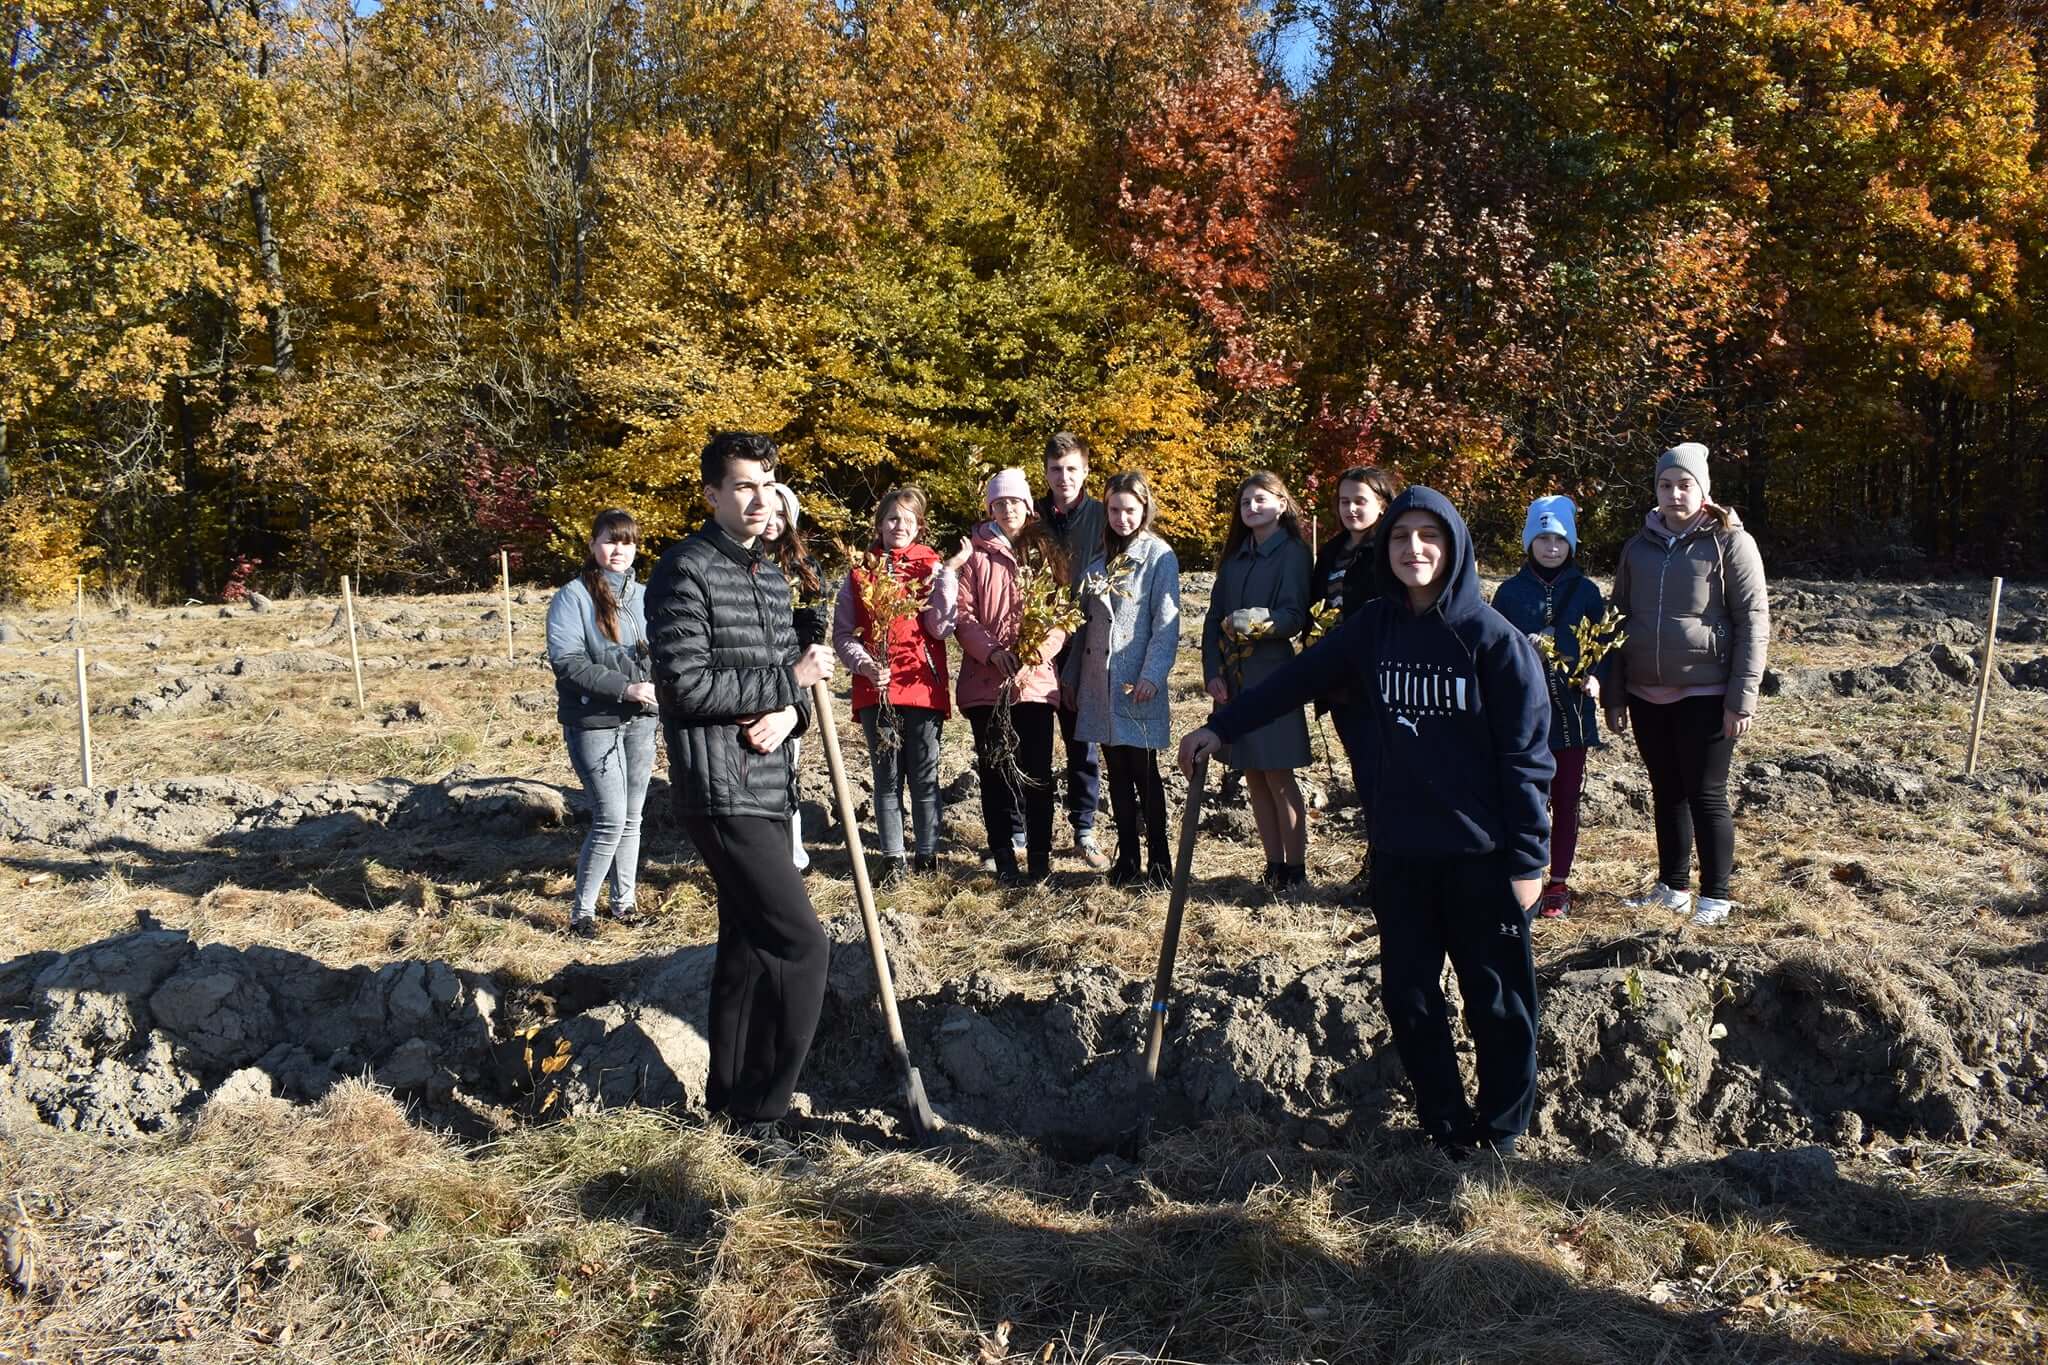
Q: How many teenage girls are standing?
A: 9